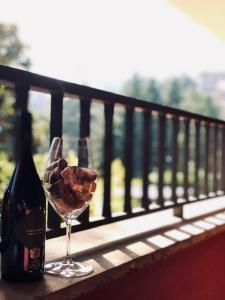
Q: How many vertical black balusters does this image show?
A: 13